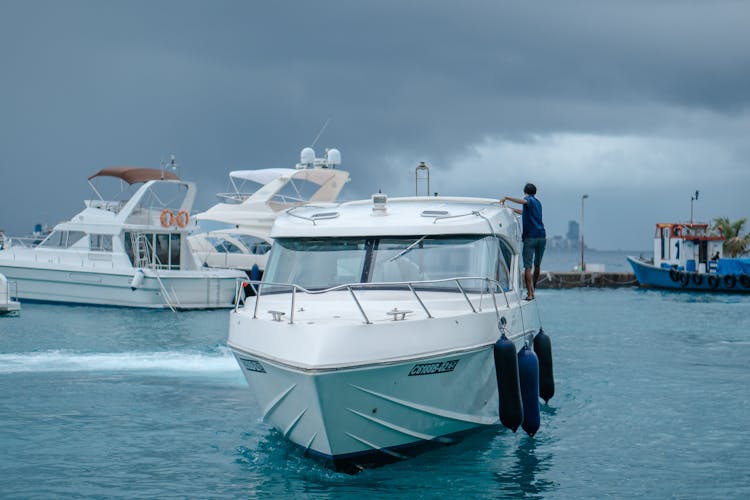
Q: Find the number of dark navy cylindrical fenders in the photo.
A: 3